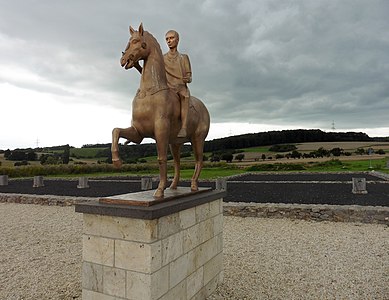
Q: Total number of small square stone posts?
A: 6